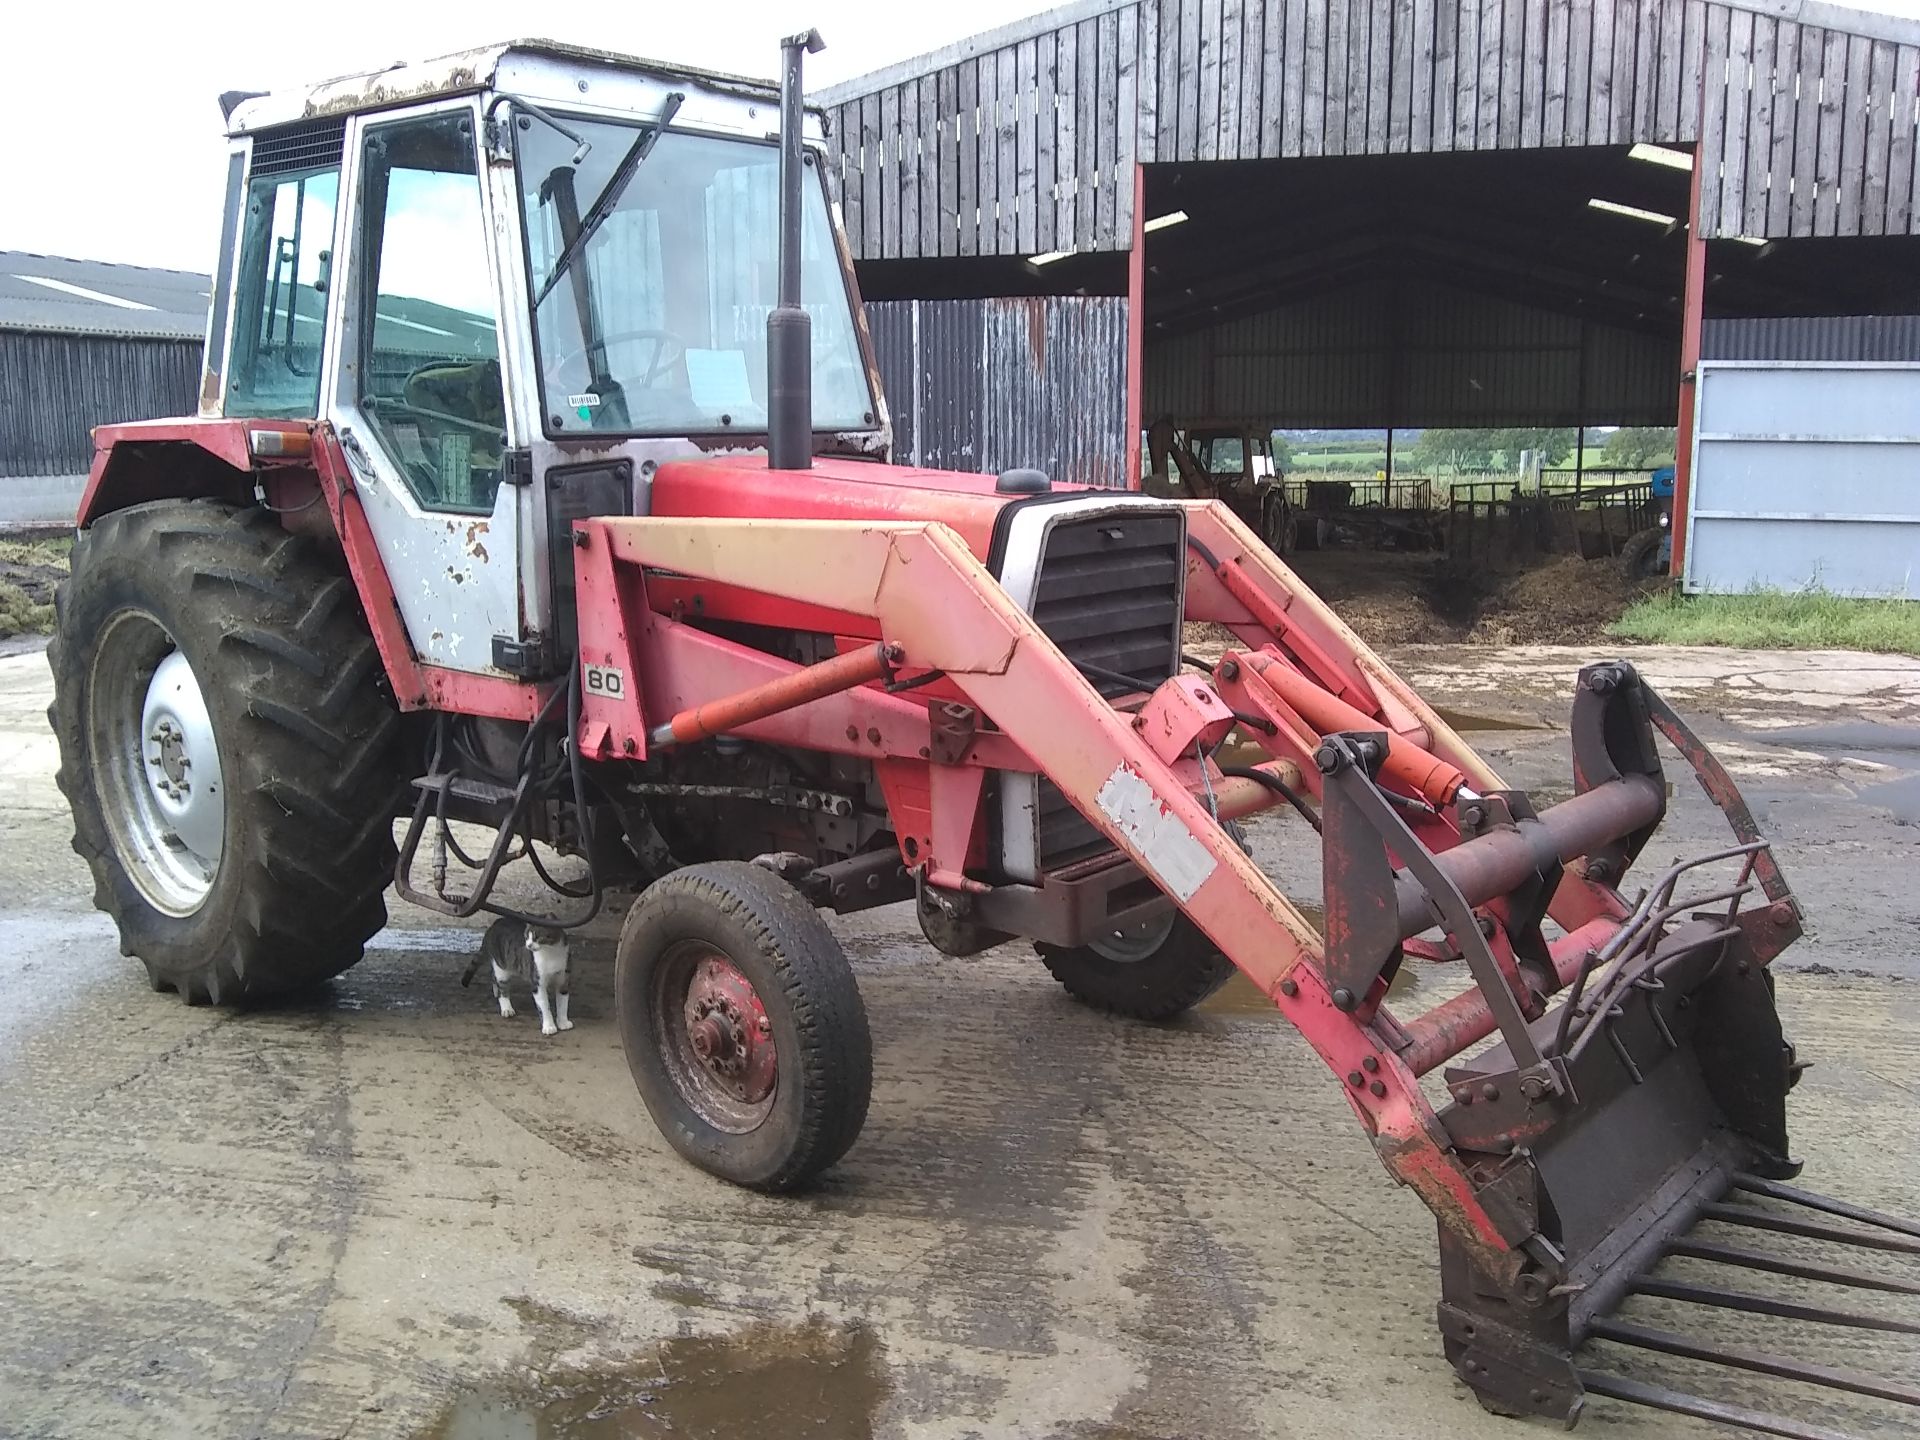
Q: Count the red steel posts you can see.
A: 2